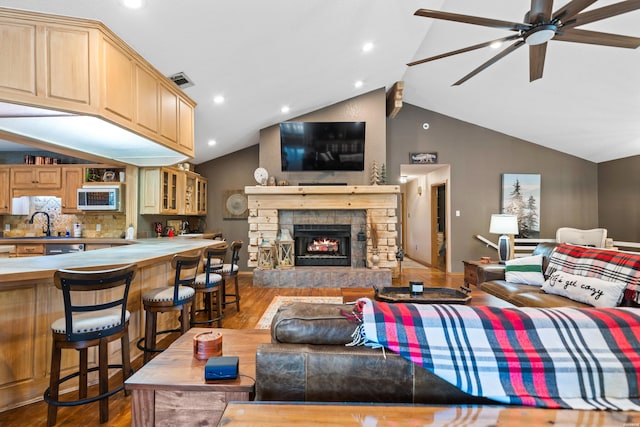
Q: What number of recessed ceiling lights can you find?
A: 7